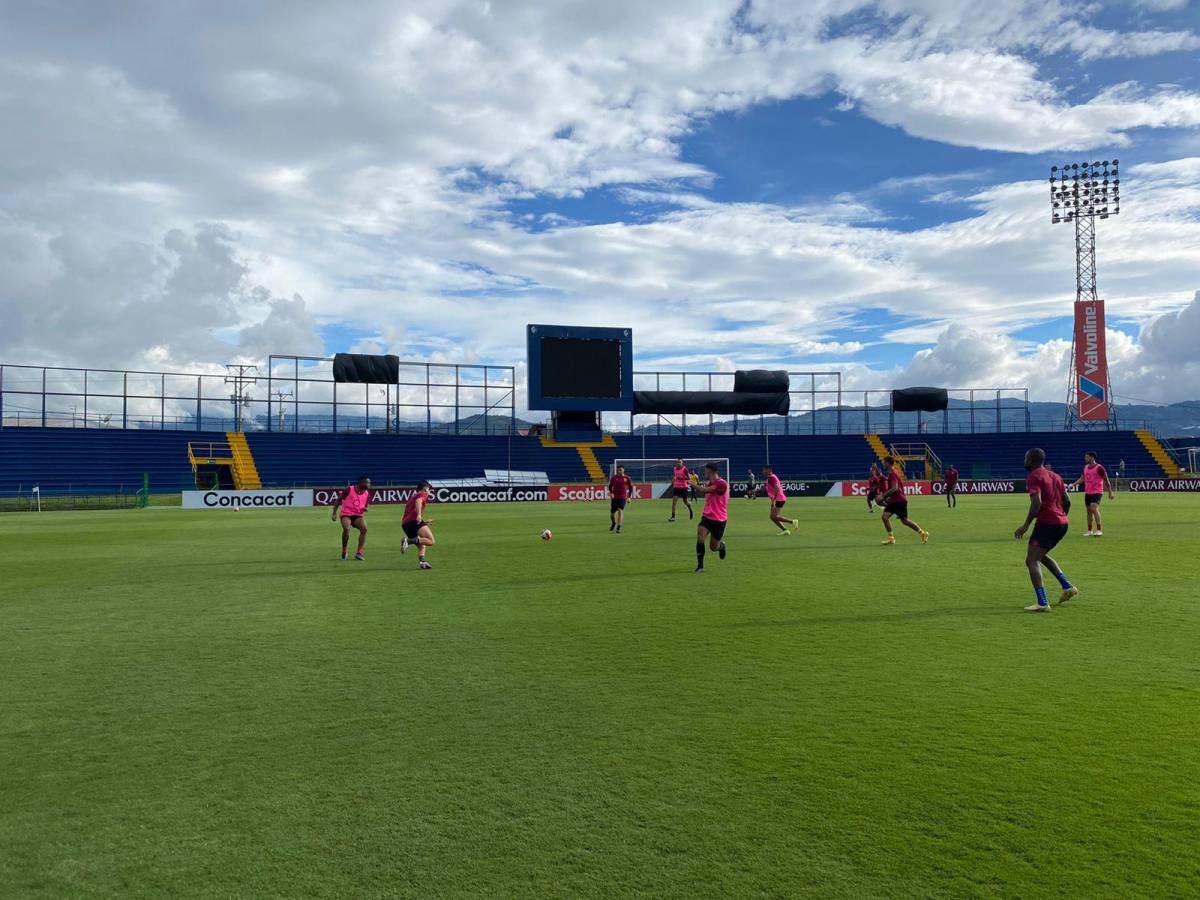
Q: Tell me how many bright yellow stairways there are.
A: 4